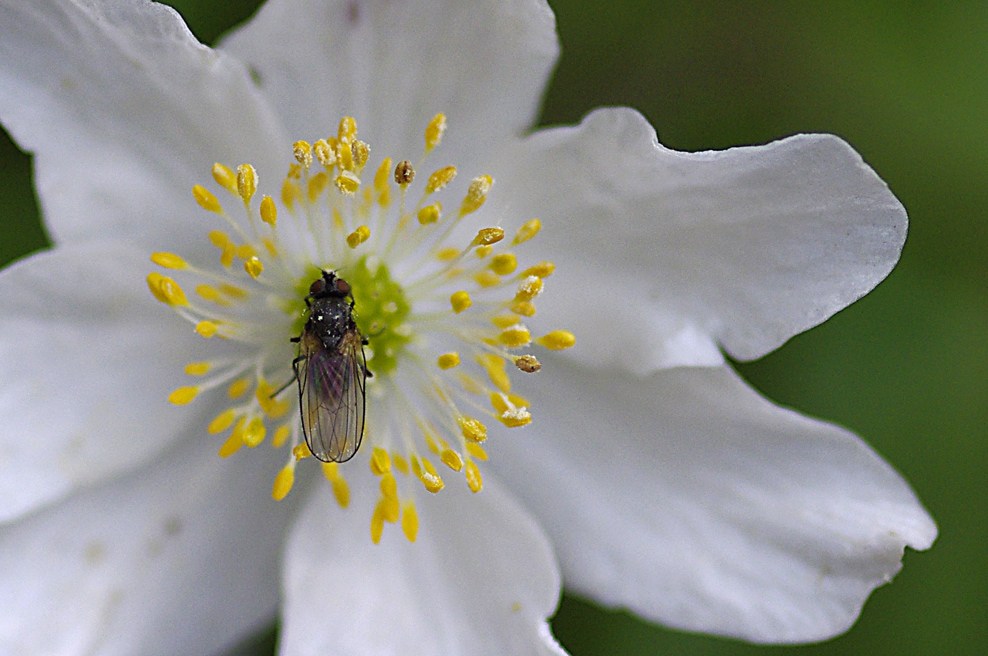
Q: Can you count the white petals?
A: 7